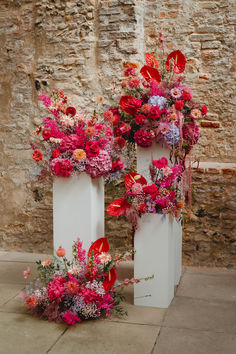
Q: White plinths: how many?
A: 3